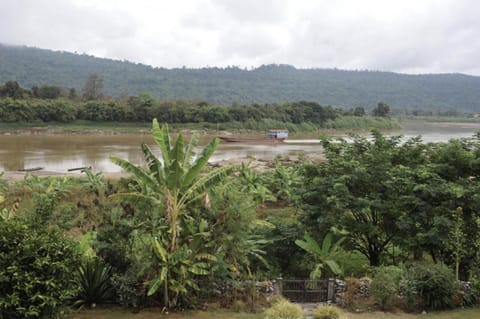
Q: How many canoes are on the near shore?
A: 2